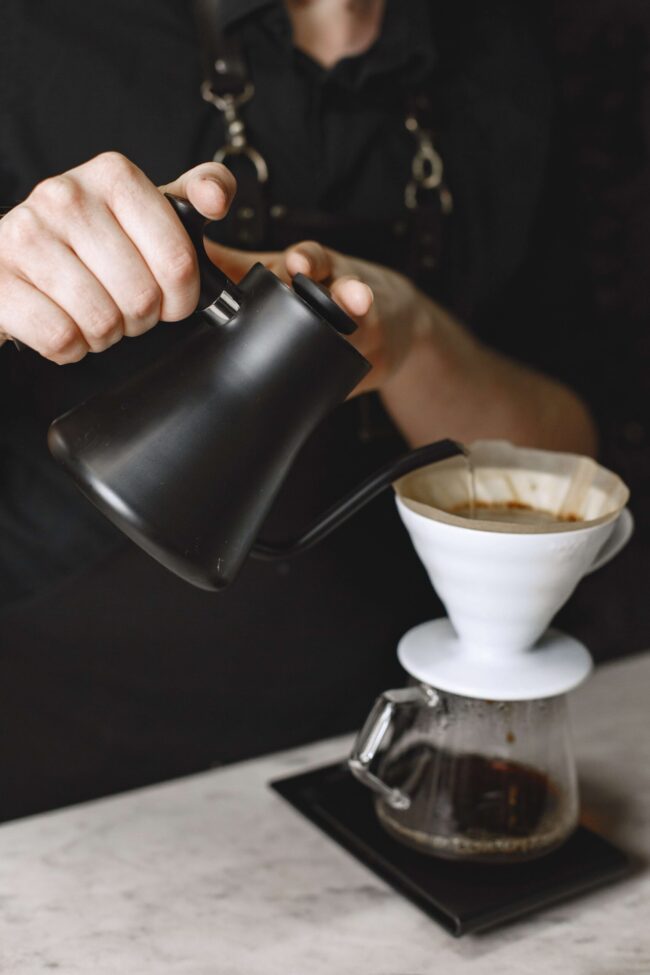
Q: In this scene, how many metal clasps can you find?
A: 2